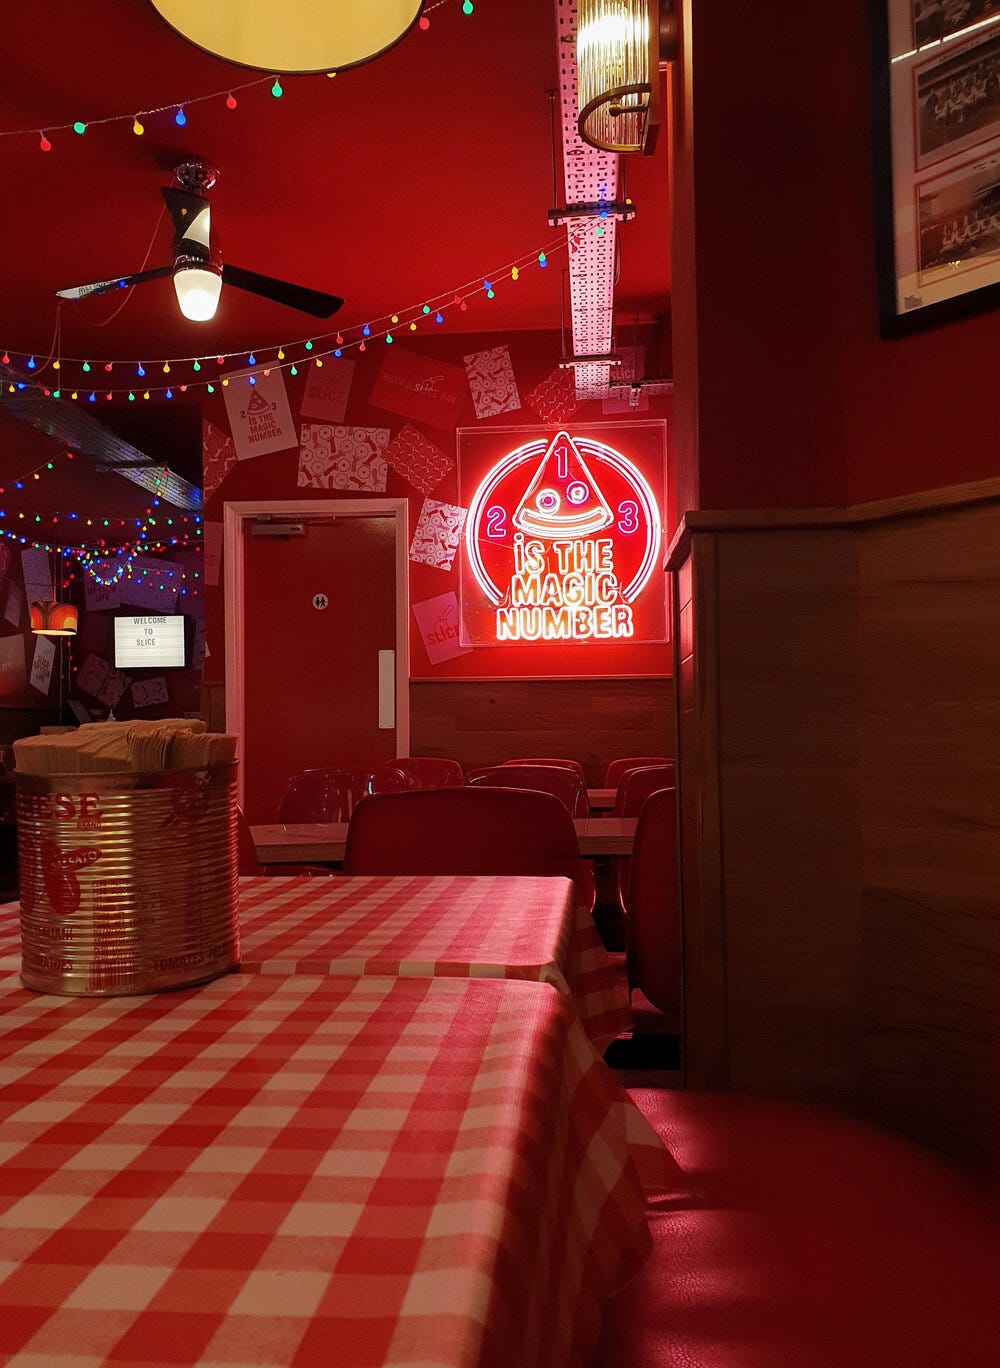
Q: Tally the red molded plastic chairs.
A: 9